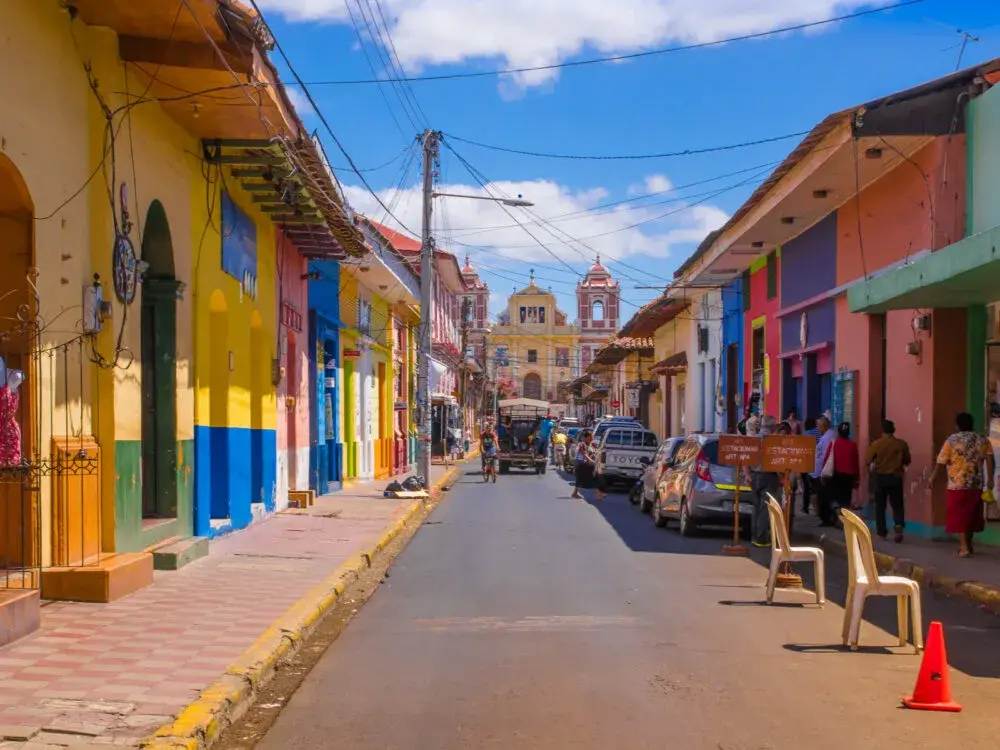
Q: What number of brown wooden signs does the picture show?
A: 2